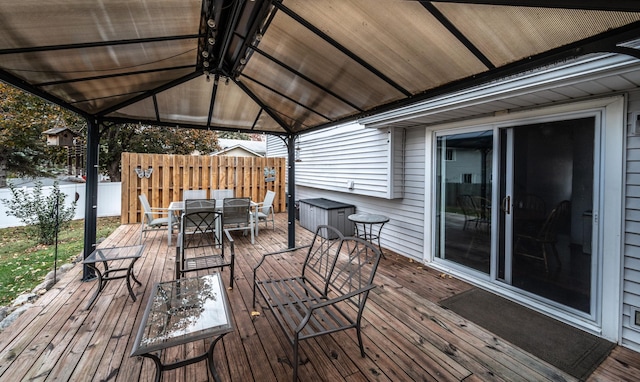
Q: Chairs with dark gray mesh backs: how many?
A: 2